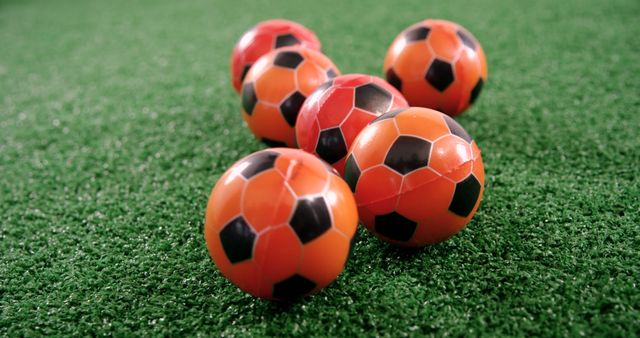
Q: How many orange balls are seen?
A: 4